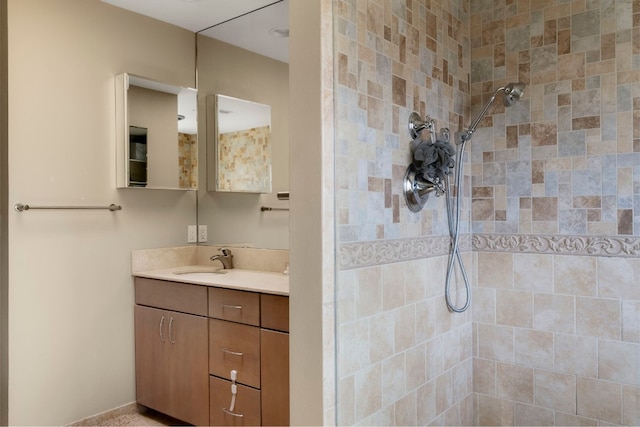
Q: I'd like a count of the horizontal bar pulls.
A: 3